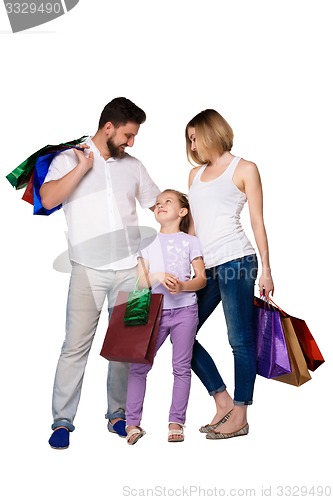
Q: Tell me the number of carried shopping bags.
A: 8